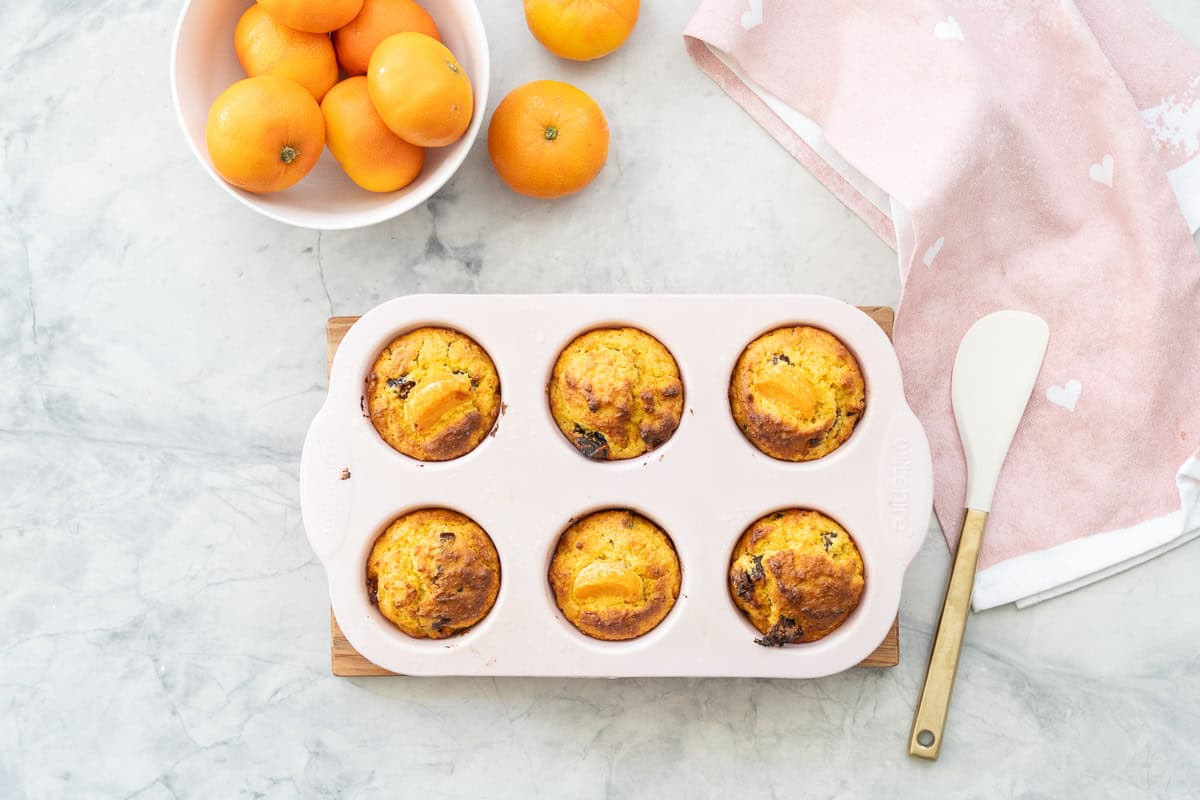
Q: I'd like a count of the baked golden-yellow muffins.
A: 6